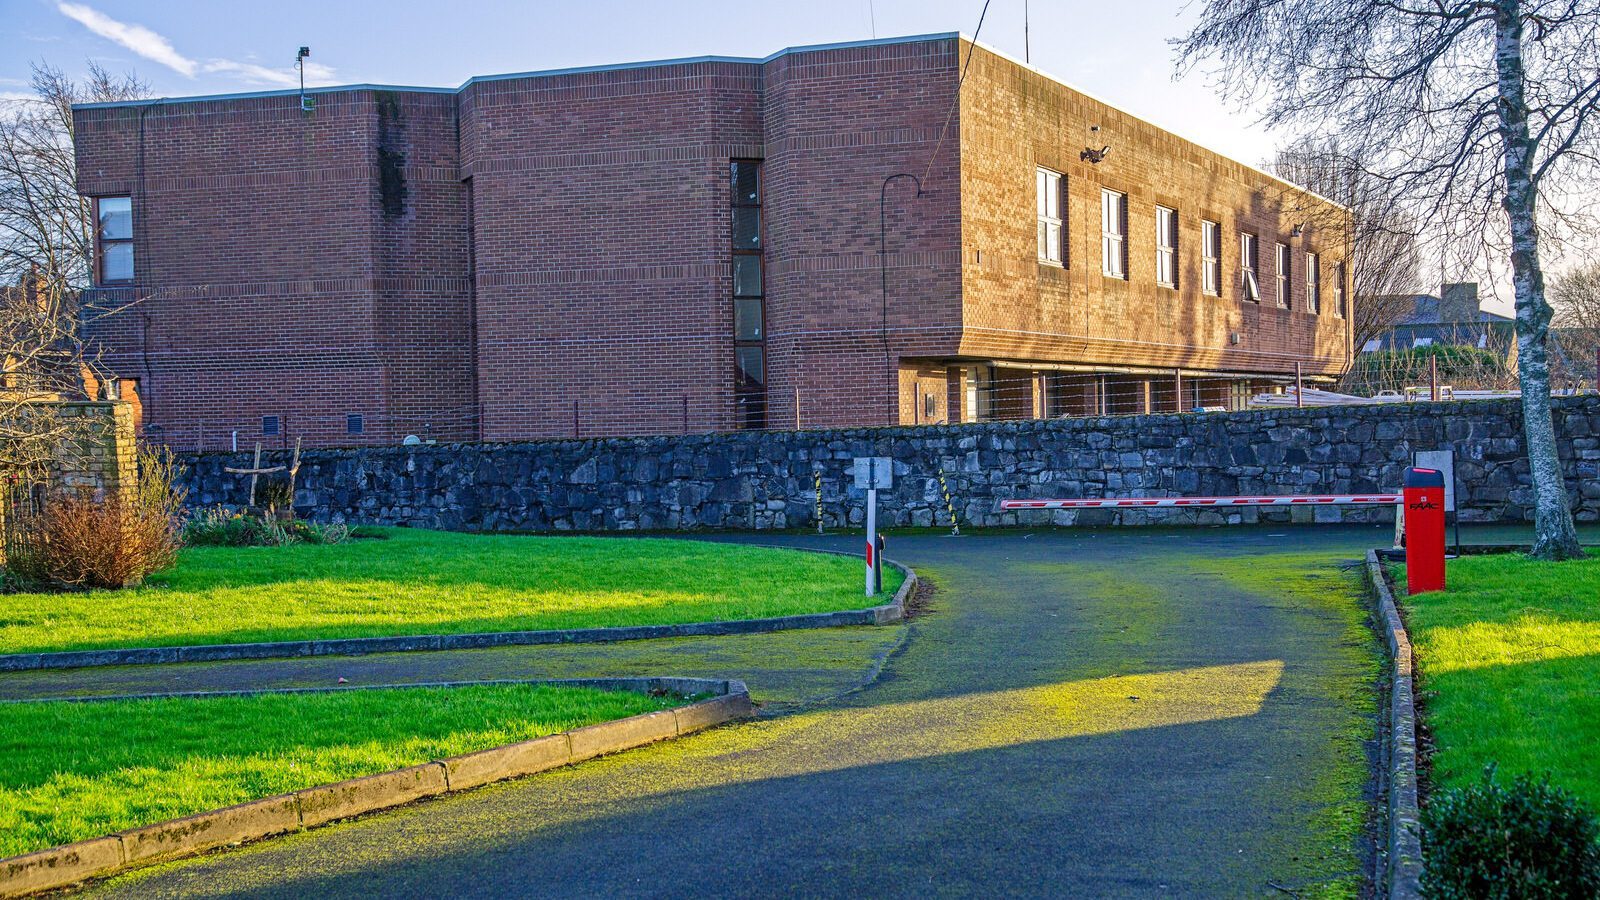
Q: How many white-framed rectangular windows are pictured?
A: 8